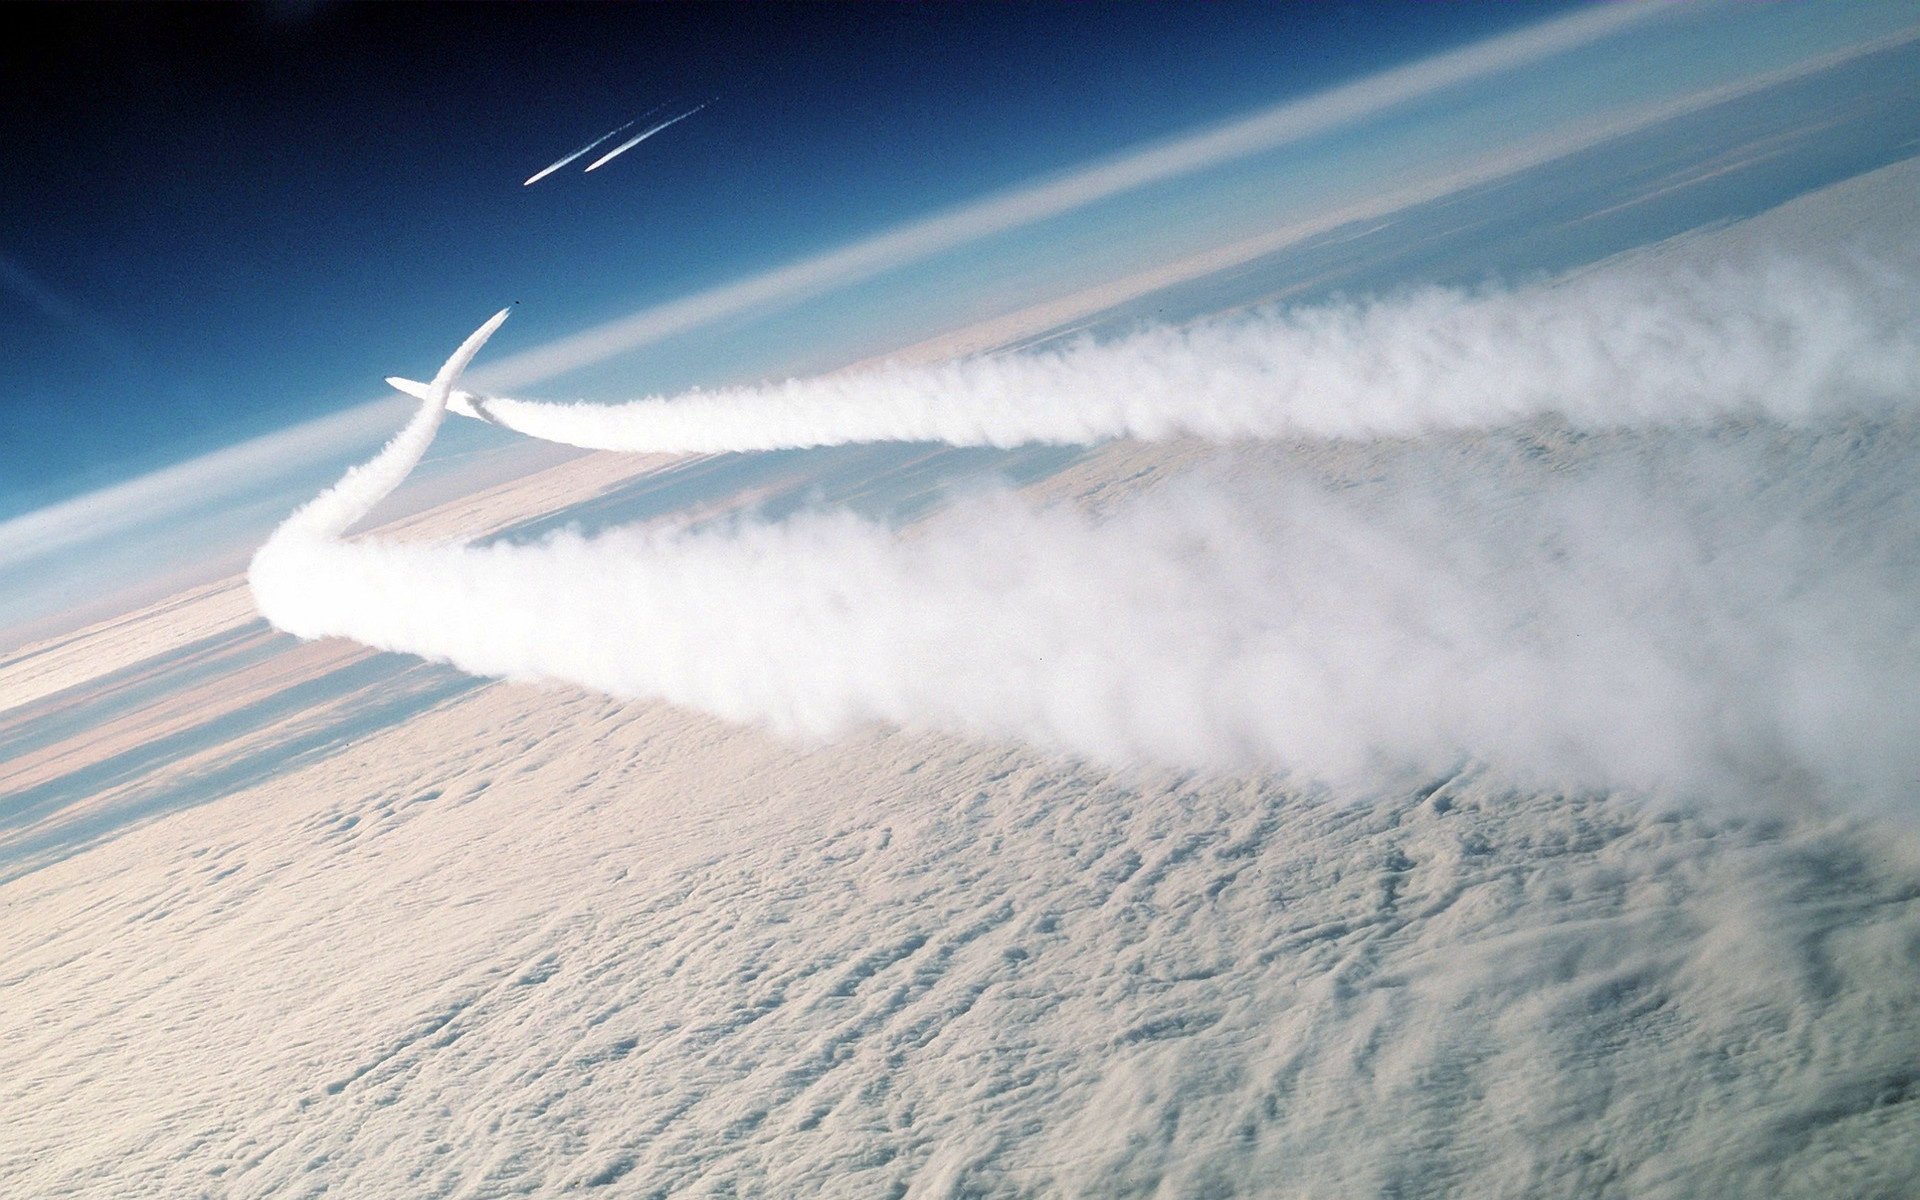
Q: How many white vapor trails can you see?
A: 4